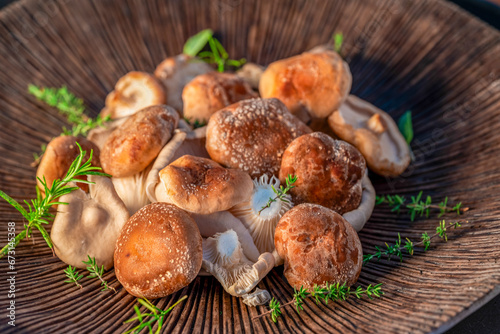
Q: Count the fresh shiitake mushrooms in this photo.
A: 12